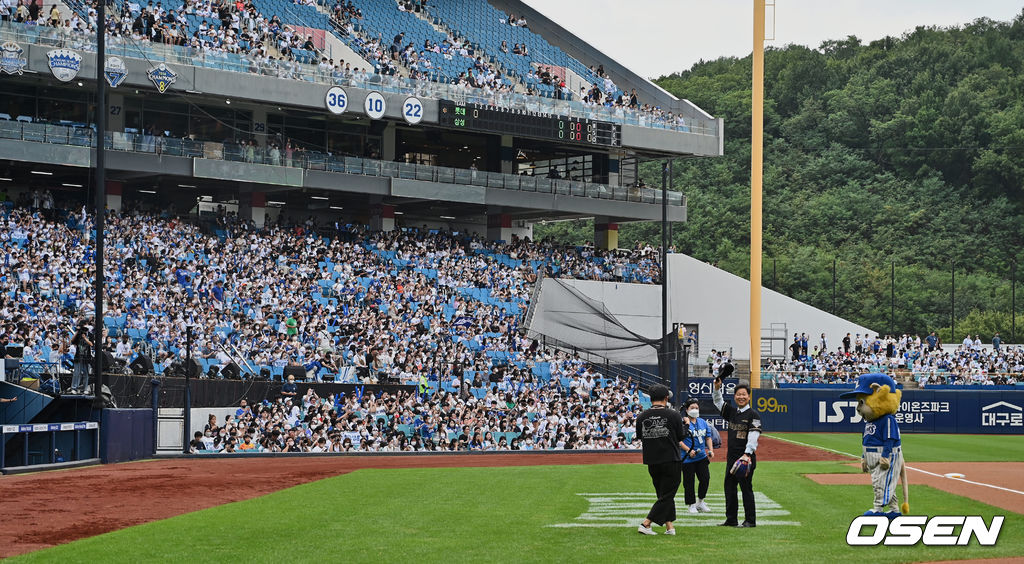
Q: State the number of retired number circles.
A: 3